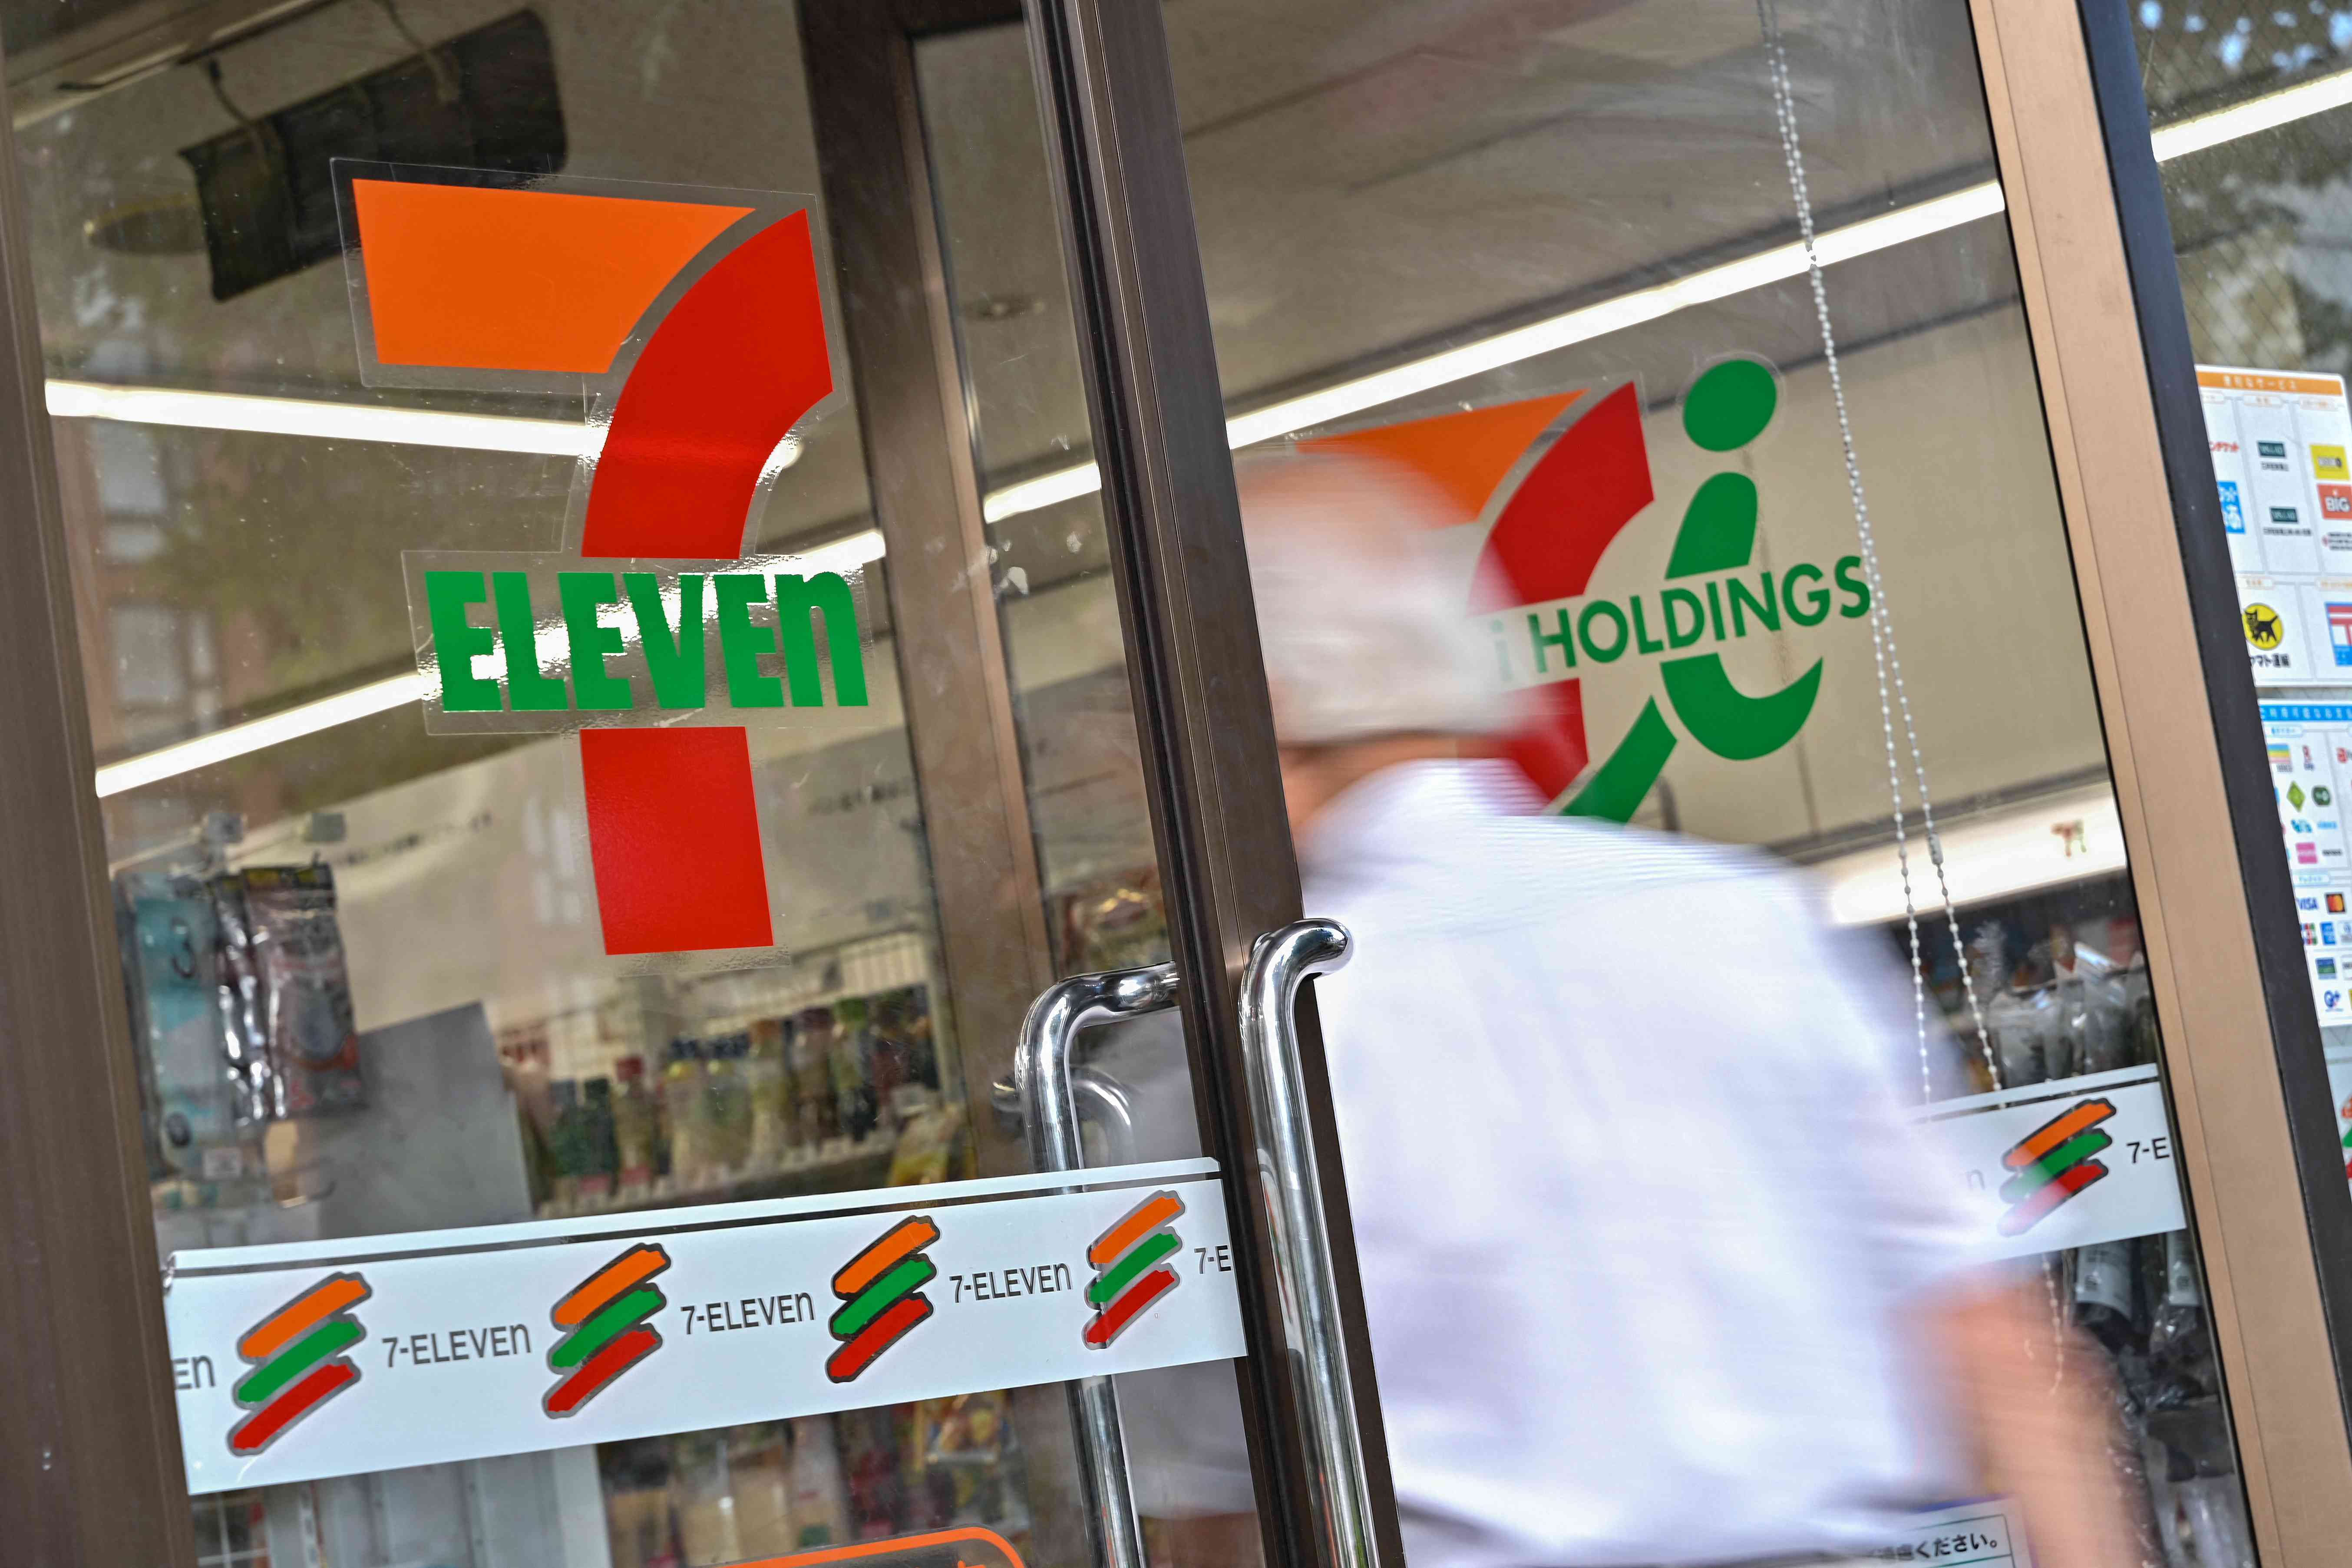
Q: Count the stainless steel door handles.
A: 2